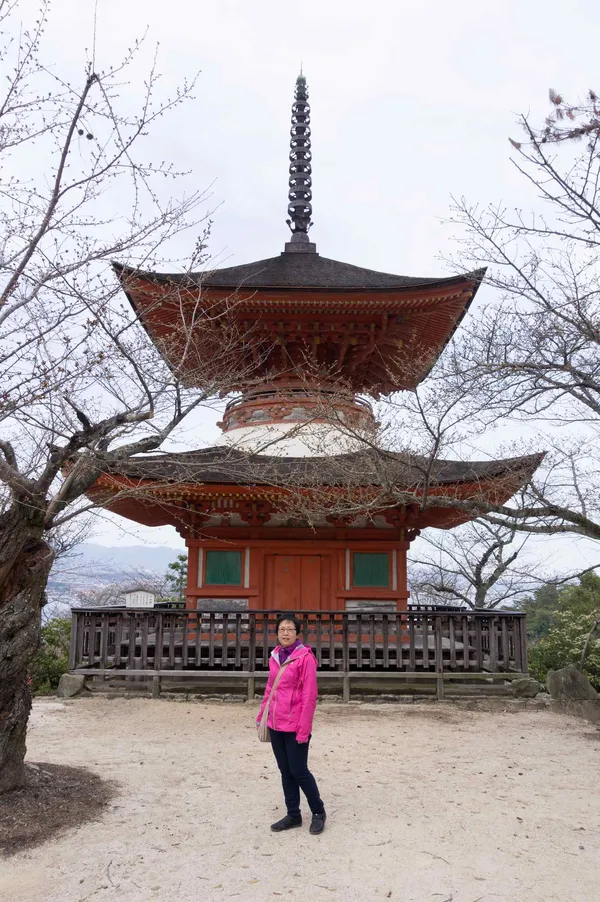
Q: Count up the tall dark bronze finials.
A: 1